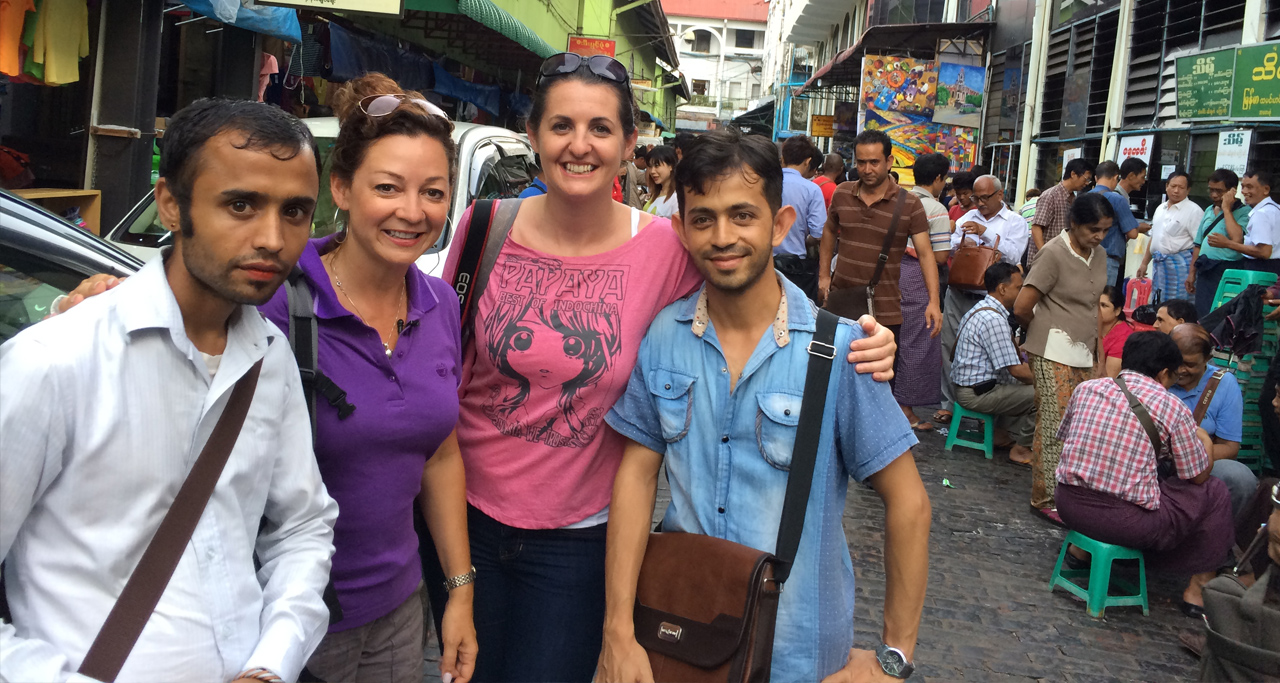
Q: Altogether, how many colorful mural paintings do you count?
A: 4